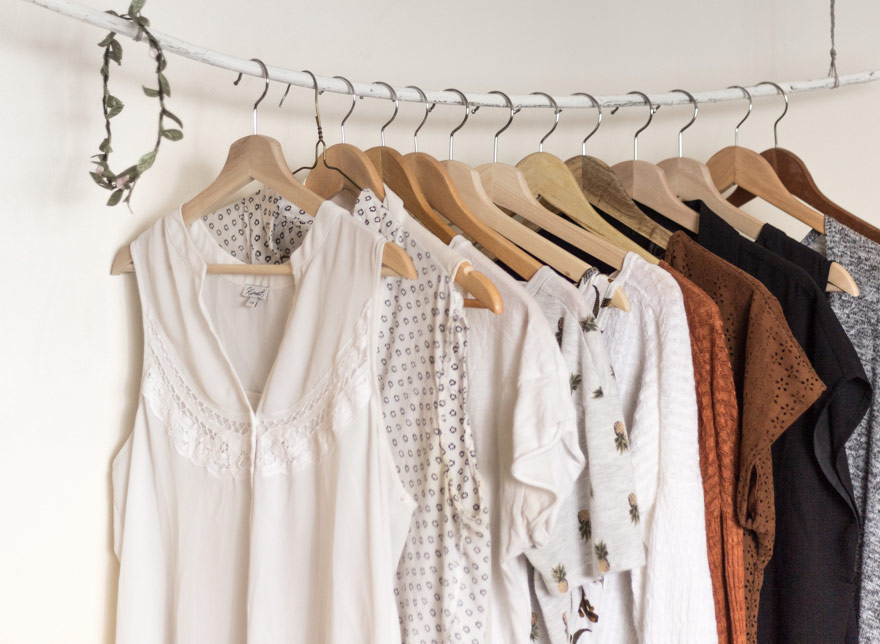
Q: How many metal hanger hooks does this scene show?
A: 13